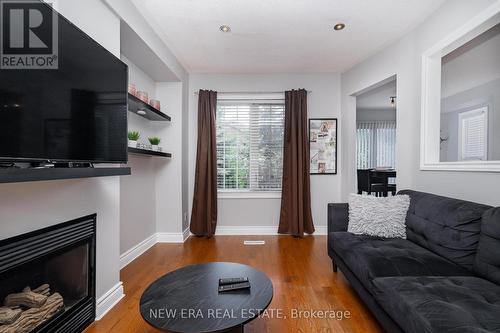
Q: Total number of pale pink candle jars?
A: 3